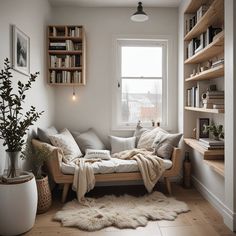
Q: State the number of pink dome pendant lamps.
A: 0